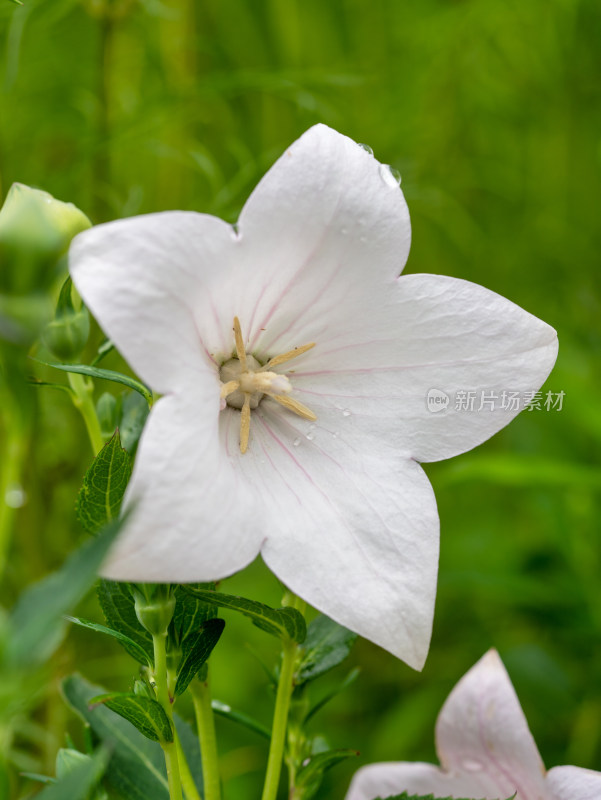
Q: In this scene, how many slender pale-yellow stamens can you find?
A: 5